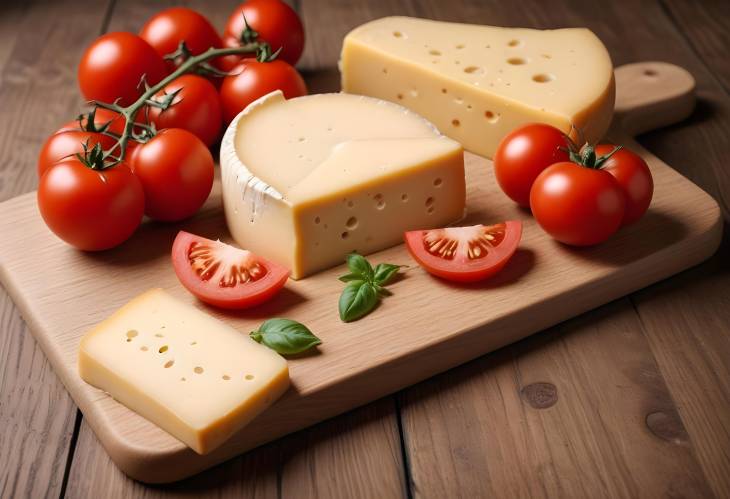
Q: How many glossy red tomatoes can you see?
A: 12